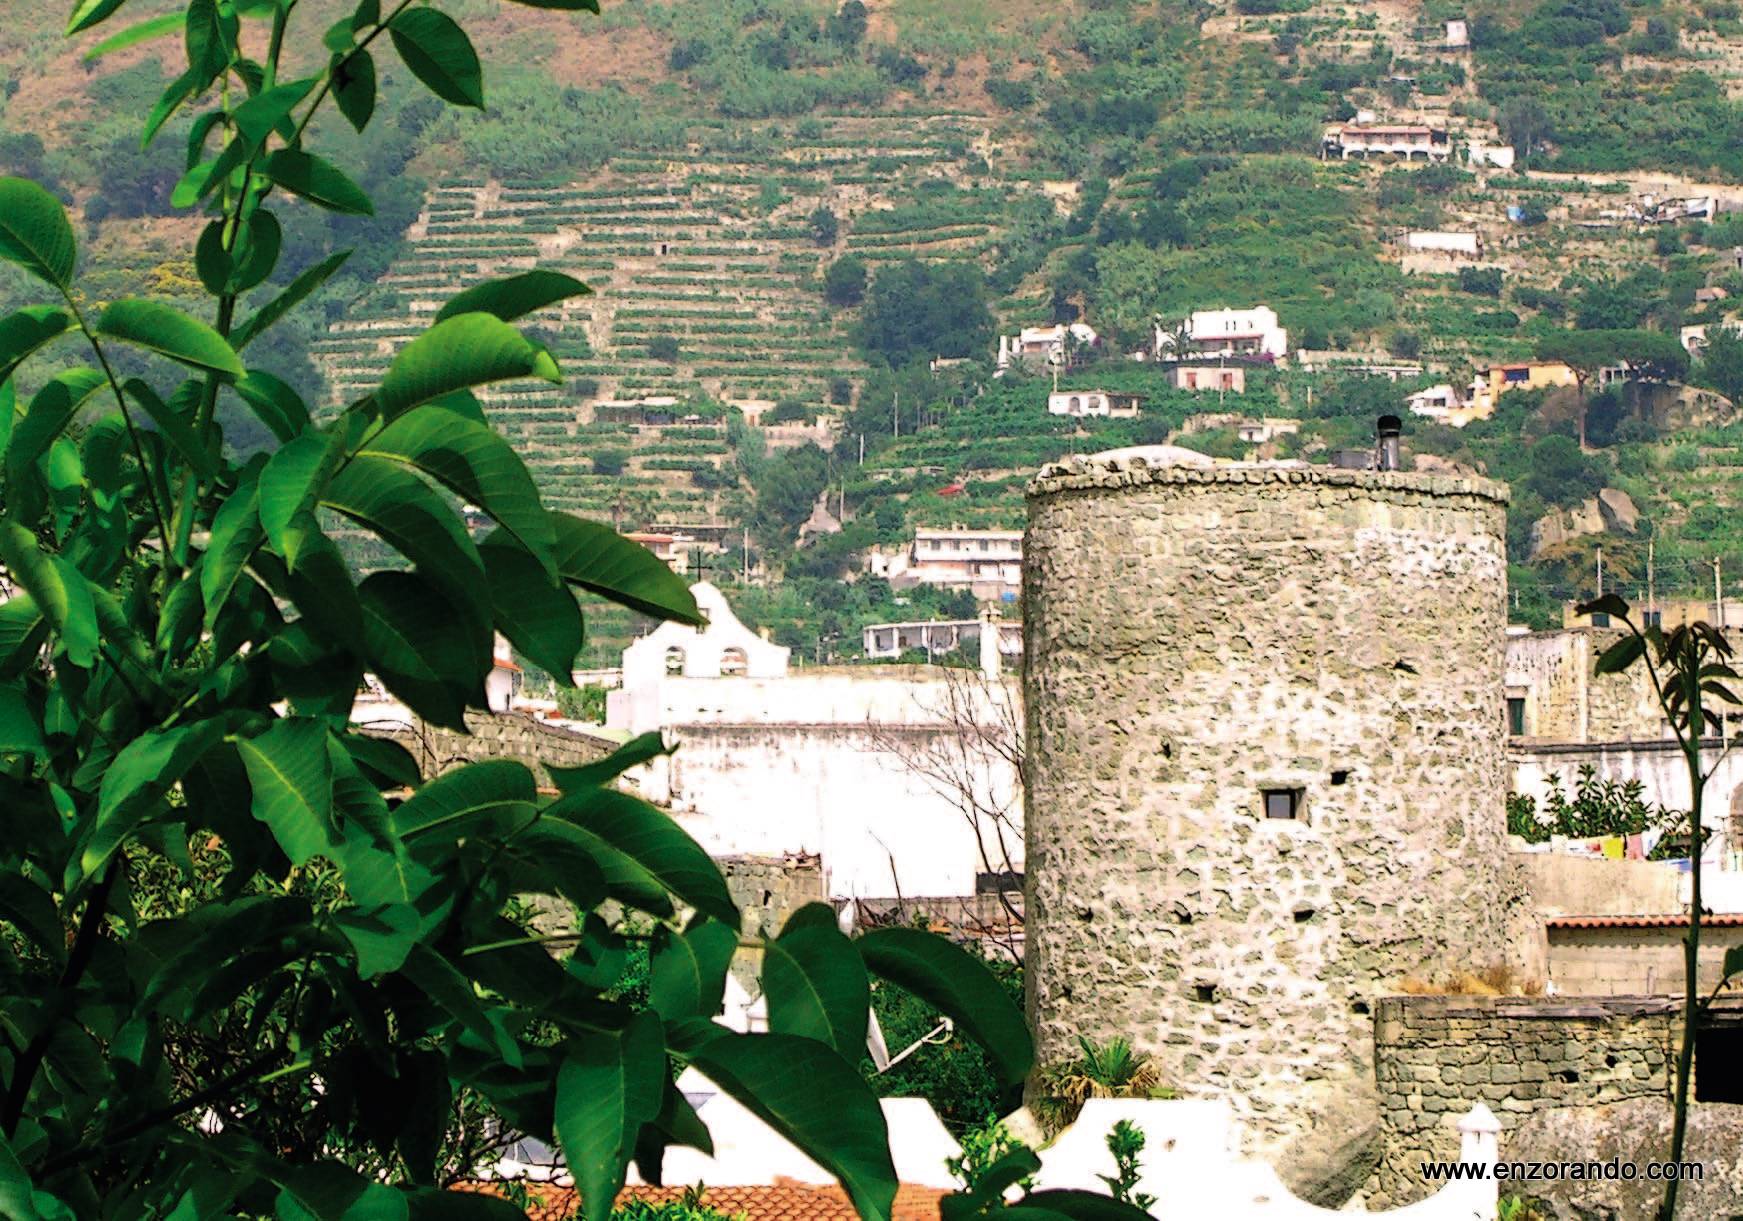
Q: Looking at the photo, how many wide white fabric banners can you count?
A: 0